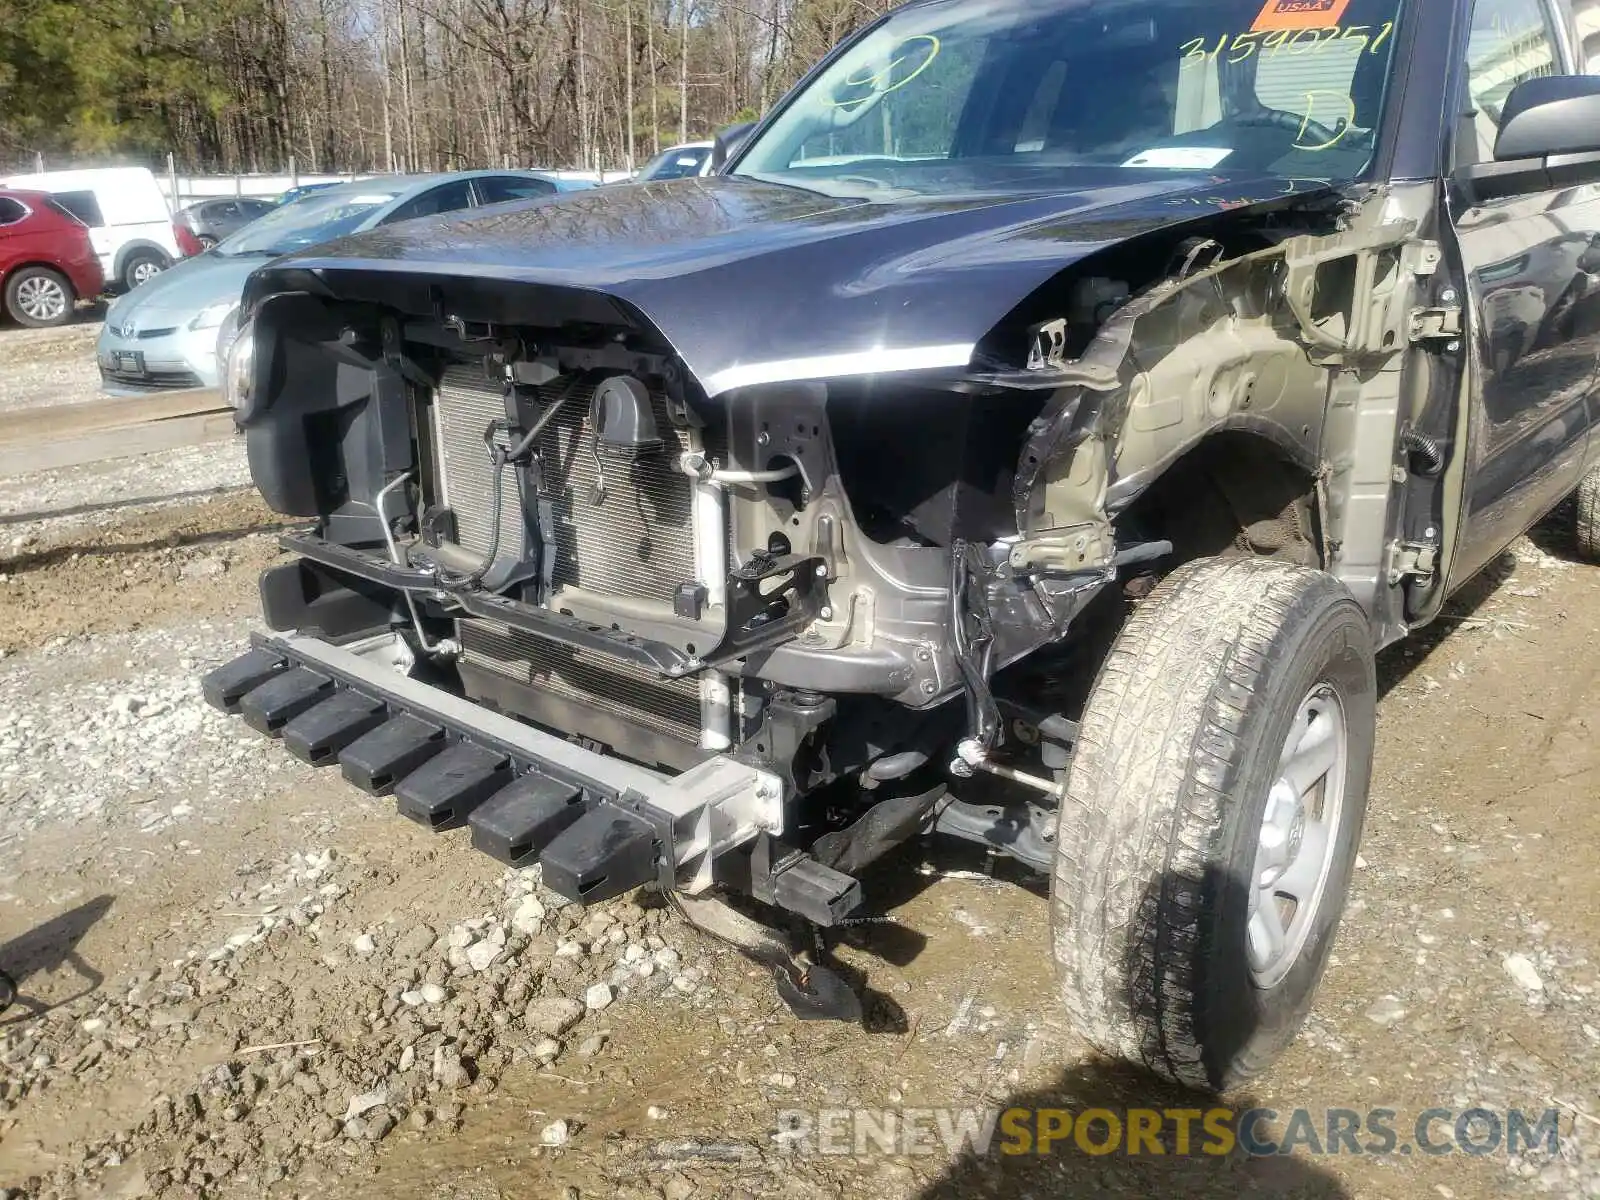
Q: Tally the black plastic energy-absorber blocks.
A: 7